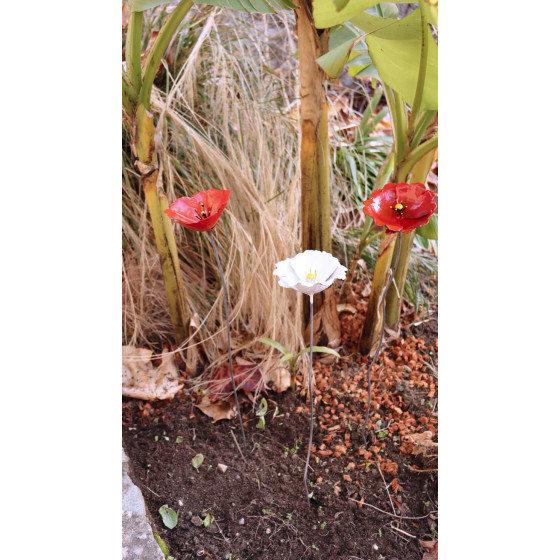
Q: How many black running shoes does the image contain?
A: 0